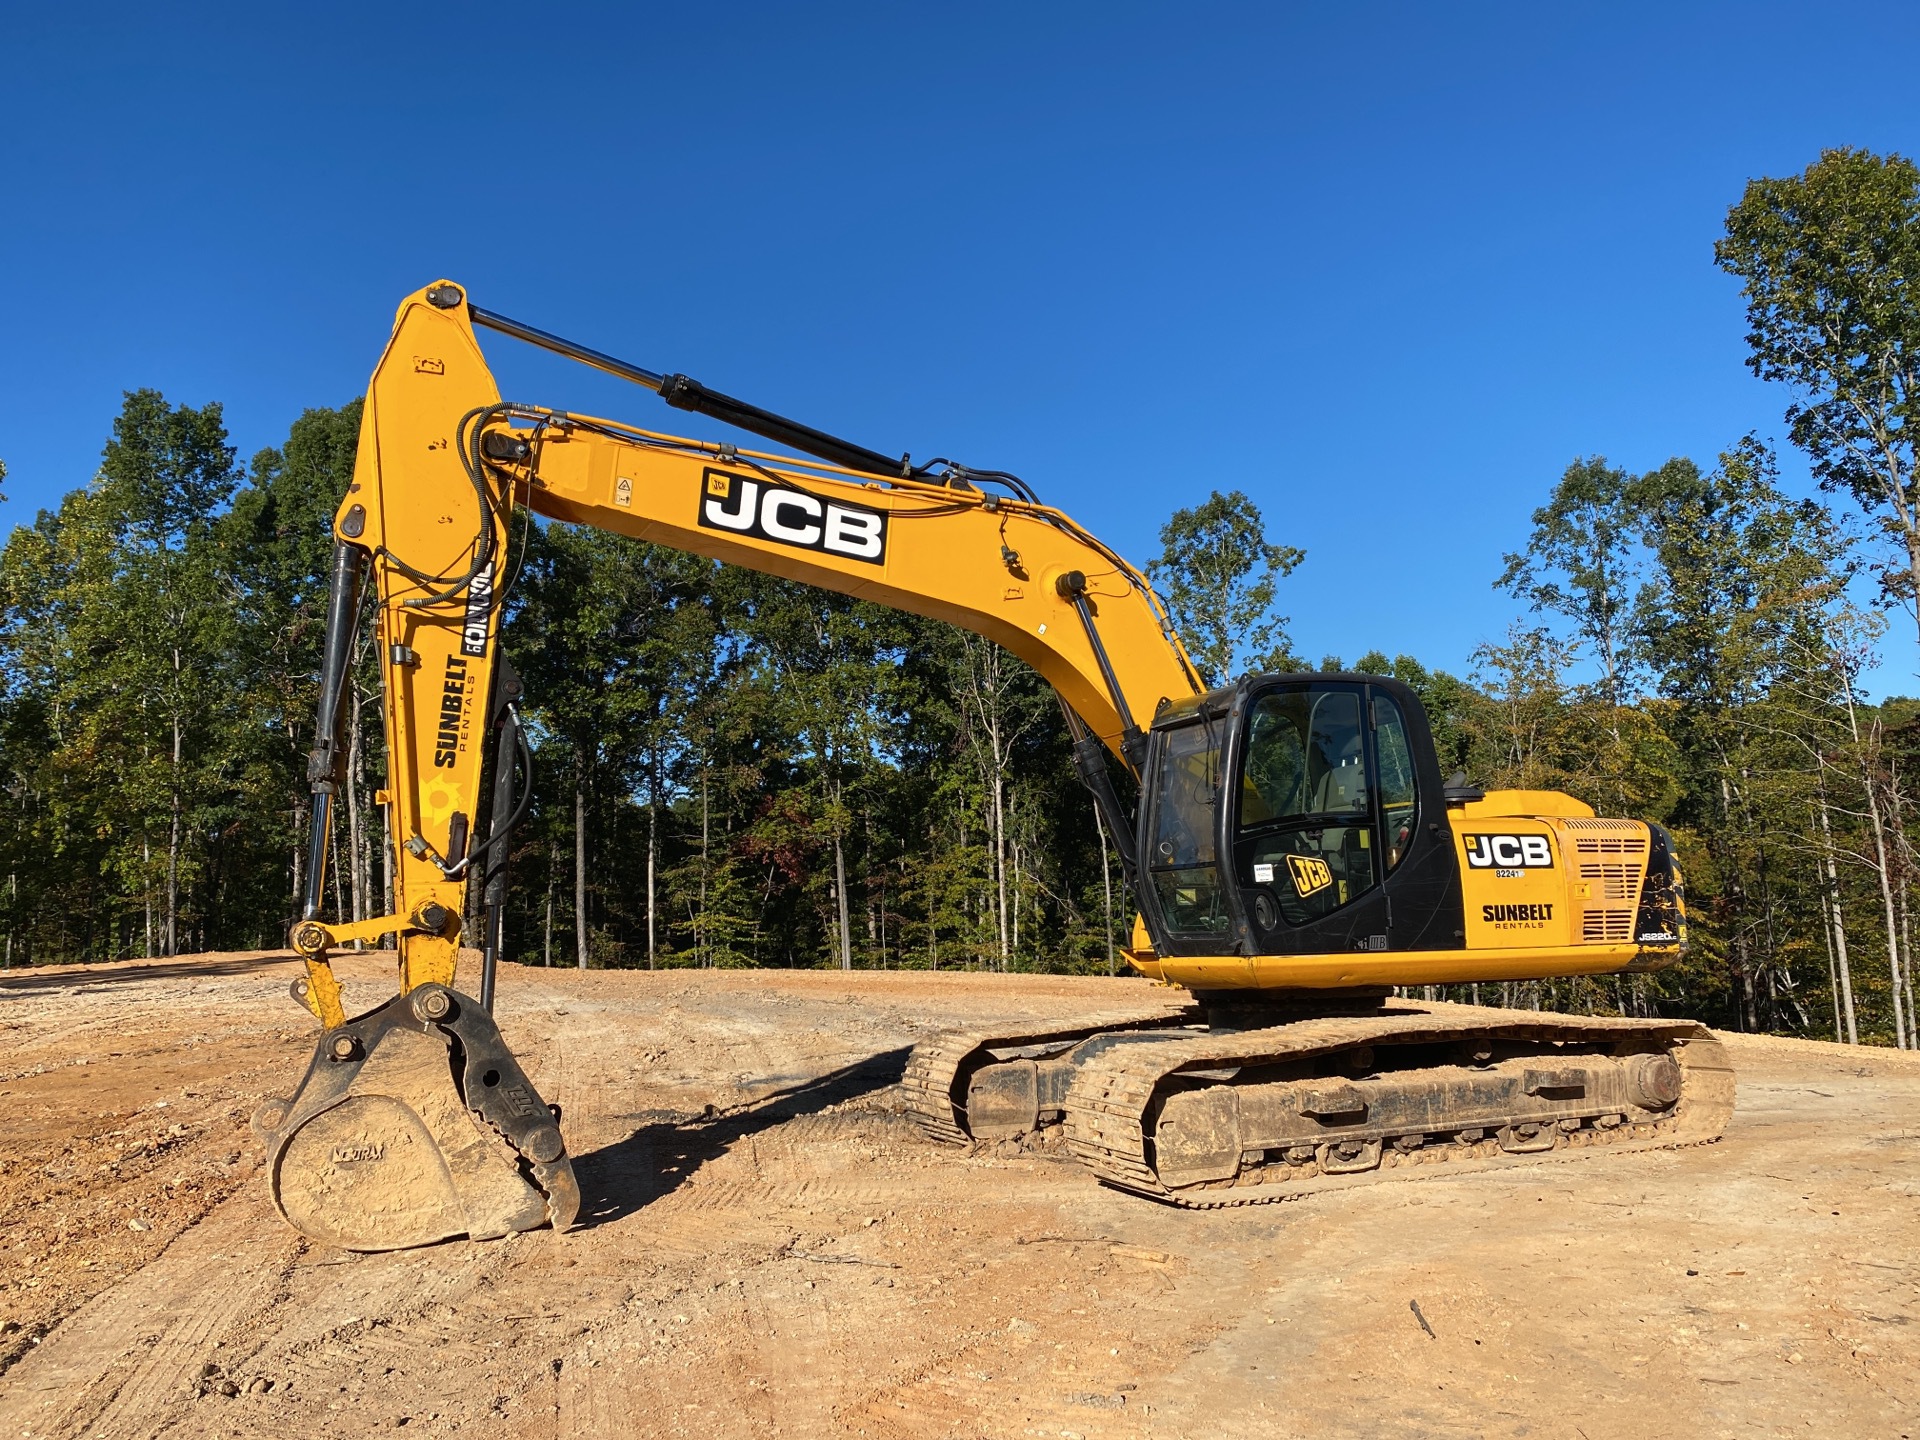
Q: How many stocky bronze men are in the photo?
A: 0